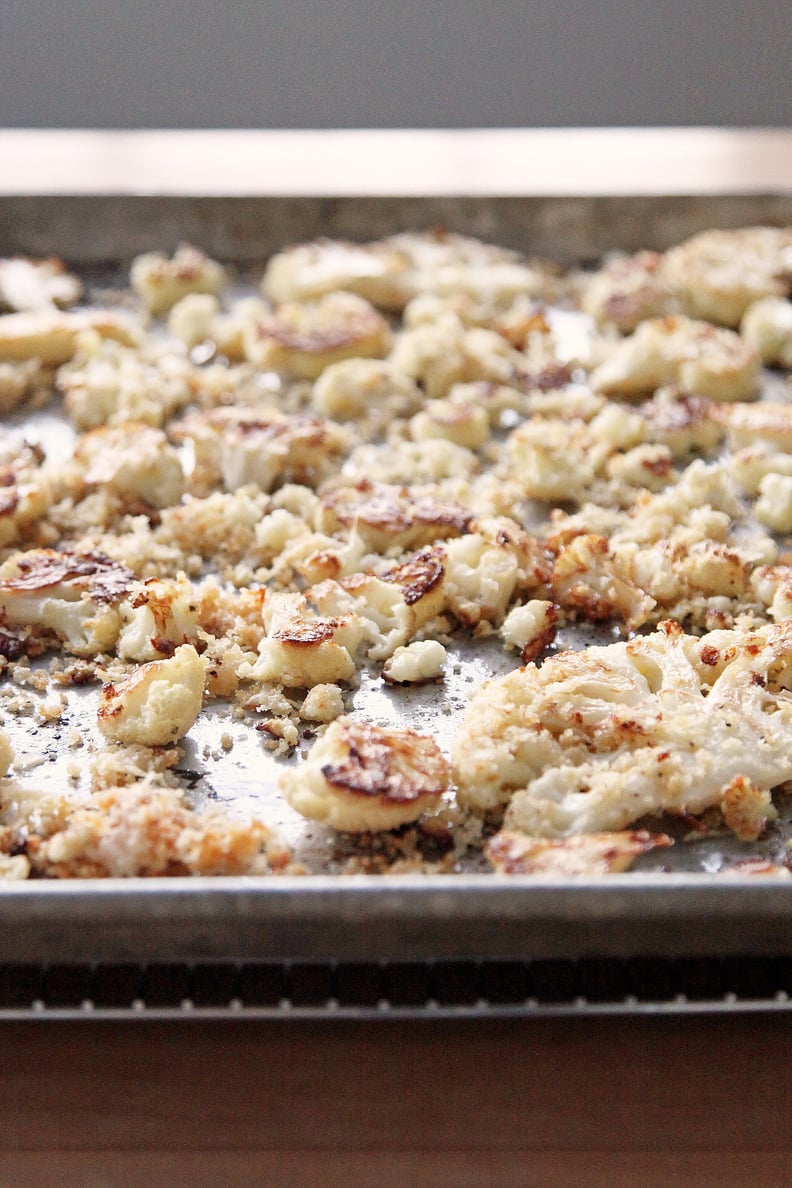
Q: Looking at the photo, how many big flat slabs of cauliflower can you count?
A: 1